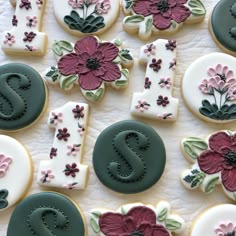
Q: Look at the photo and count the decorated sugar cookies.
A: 15